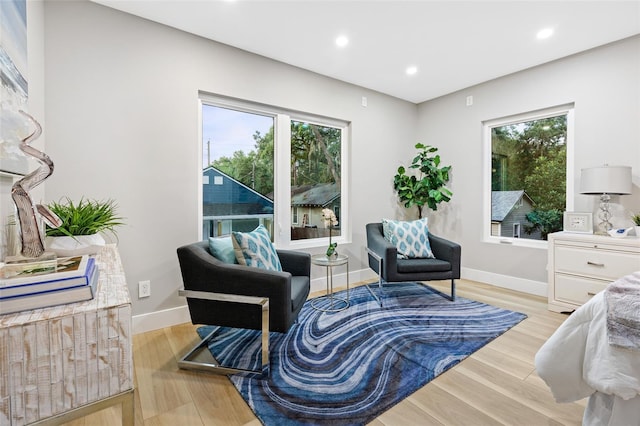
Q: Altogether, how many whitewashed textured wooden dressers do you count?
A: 1